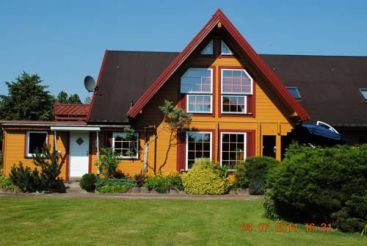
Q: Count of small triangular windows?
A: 2